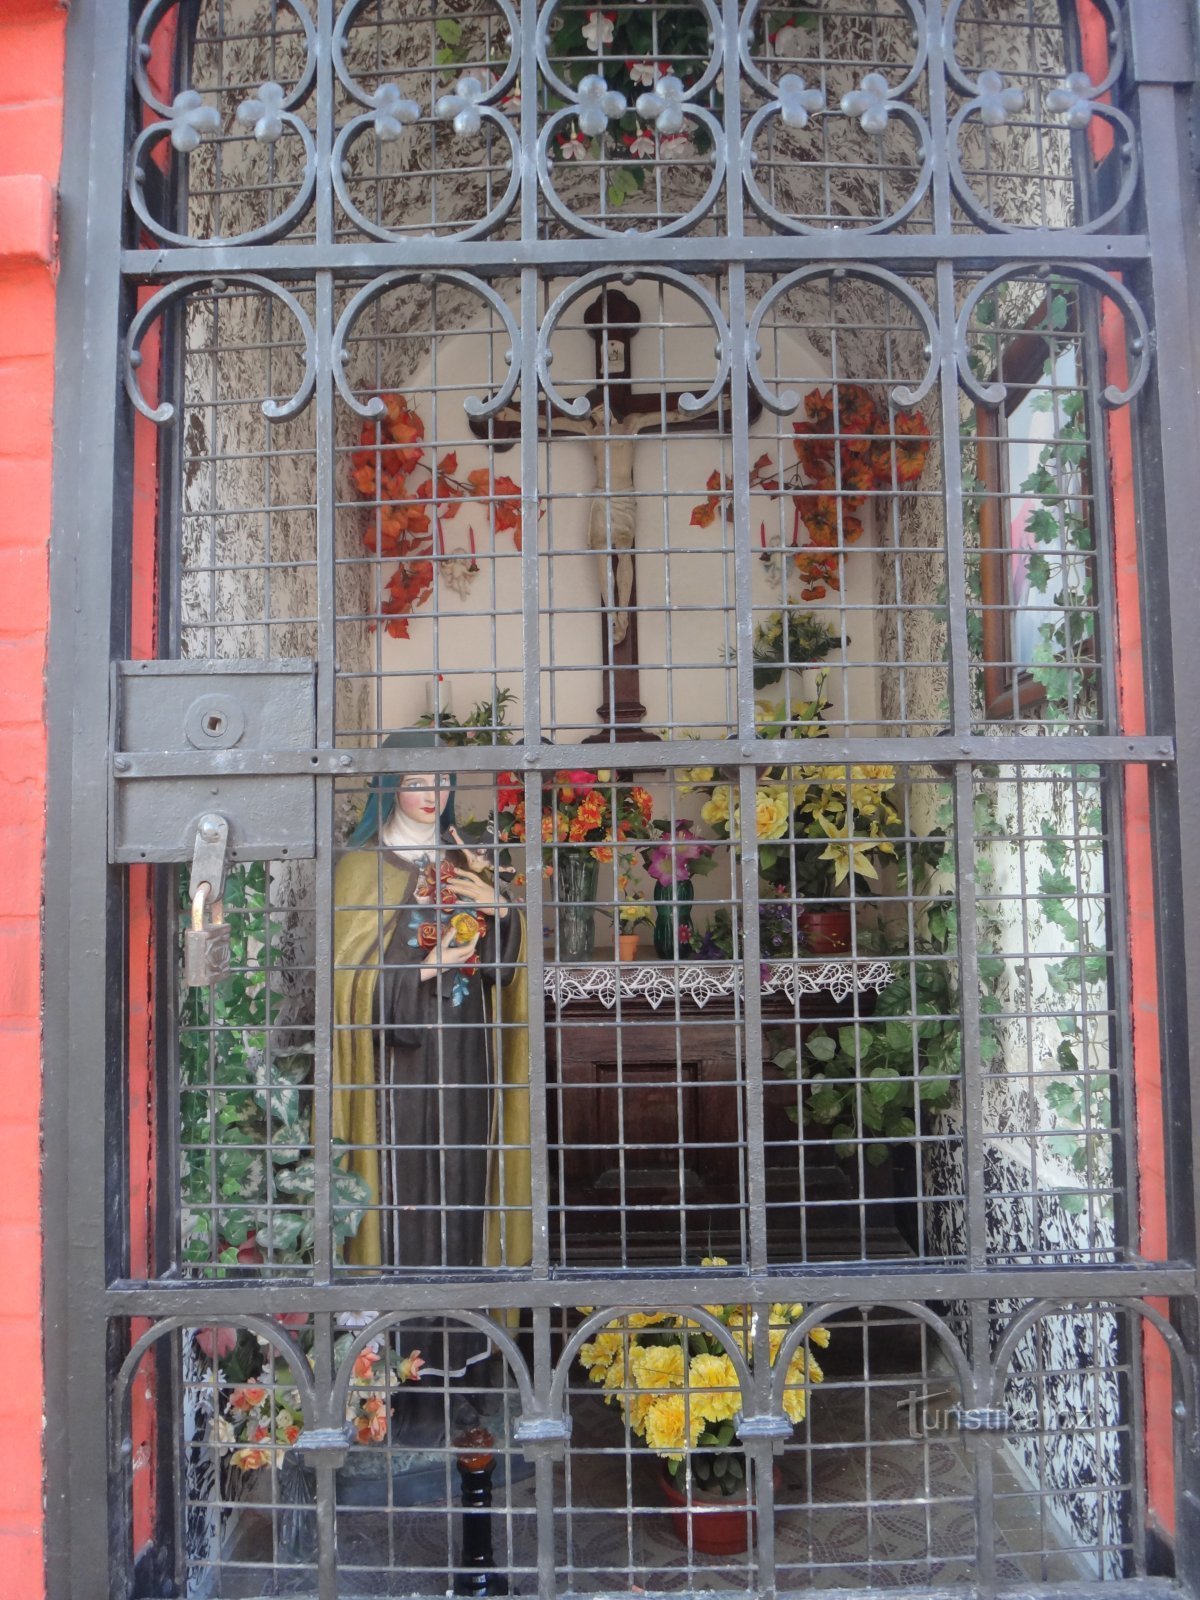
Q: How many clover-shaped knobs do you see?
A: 10